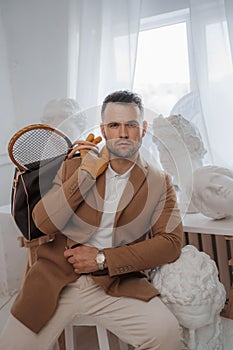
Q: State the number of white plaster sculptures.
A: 4